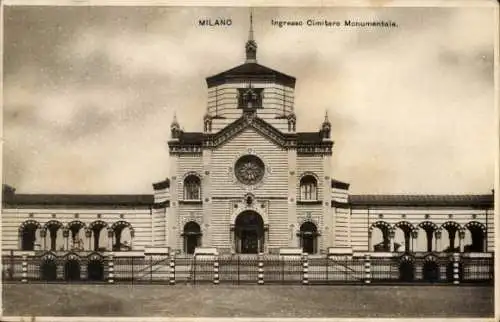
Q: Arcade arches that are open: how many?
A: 10